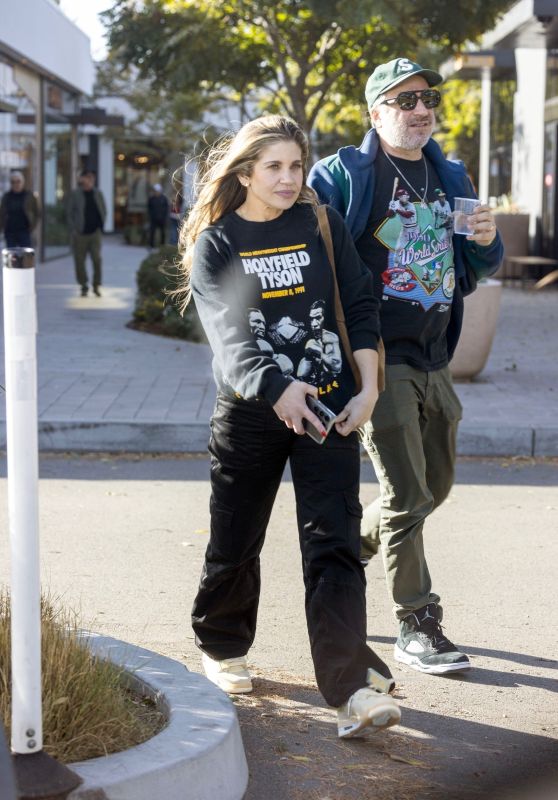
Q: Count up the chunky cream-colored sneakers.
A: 2